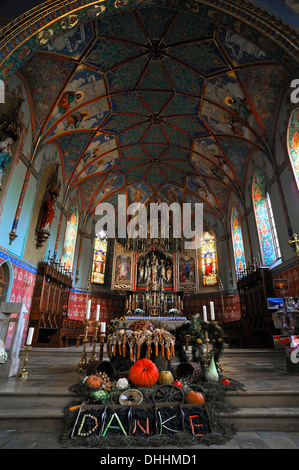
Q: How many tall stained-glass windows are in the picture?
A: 6